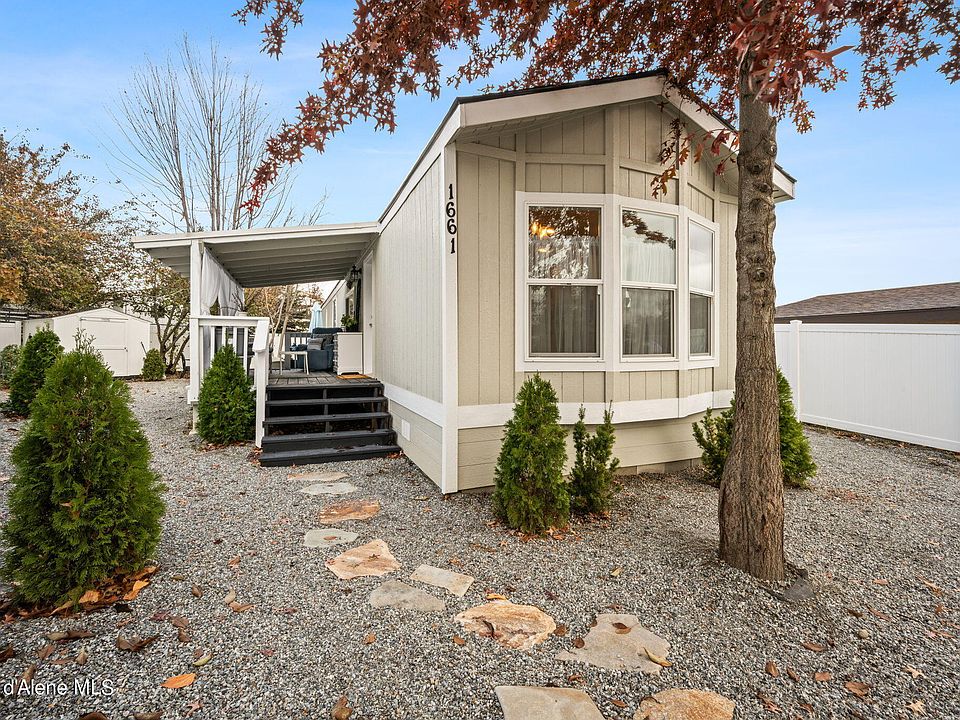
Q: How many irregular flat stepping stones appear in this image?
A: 11